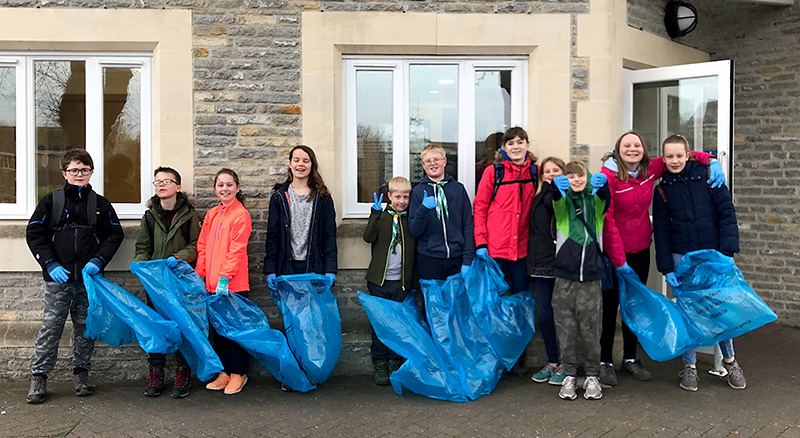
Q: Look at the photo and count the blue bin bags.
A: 9